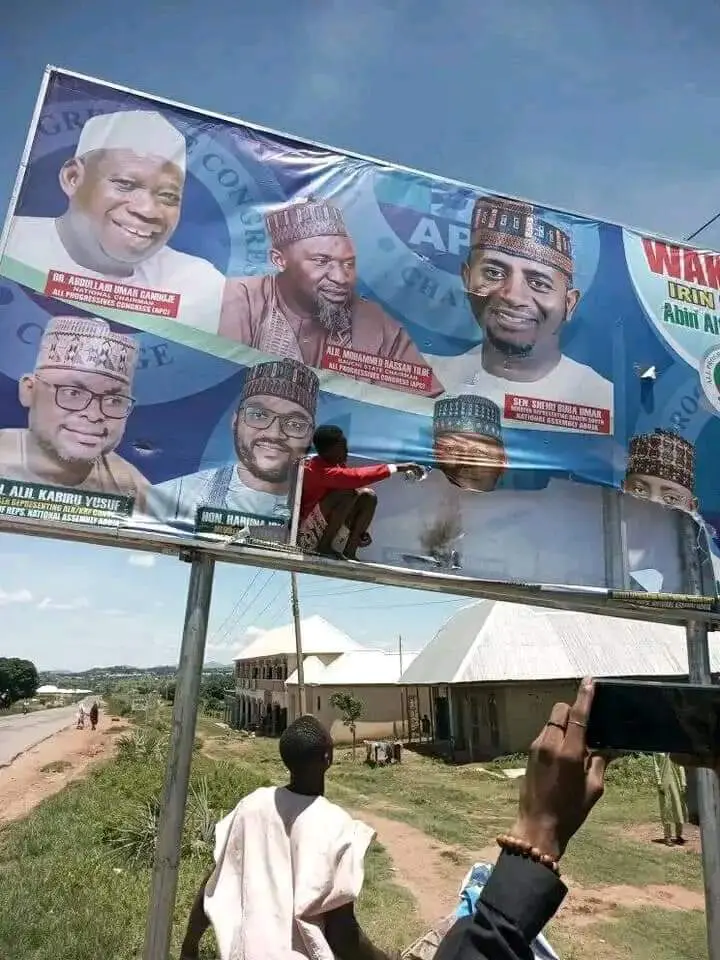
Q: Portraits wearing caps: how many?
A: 7